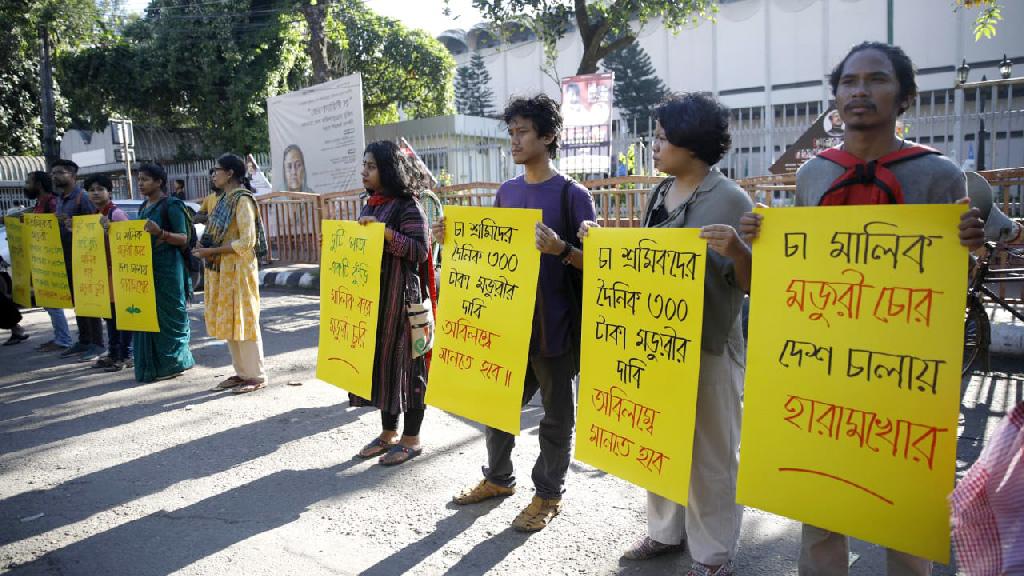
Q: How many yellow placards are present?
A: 8